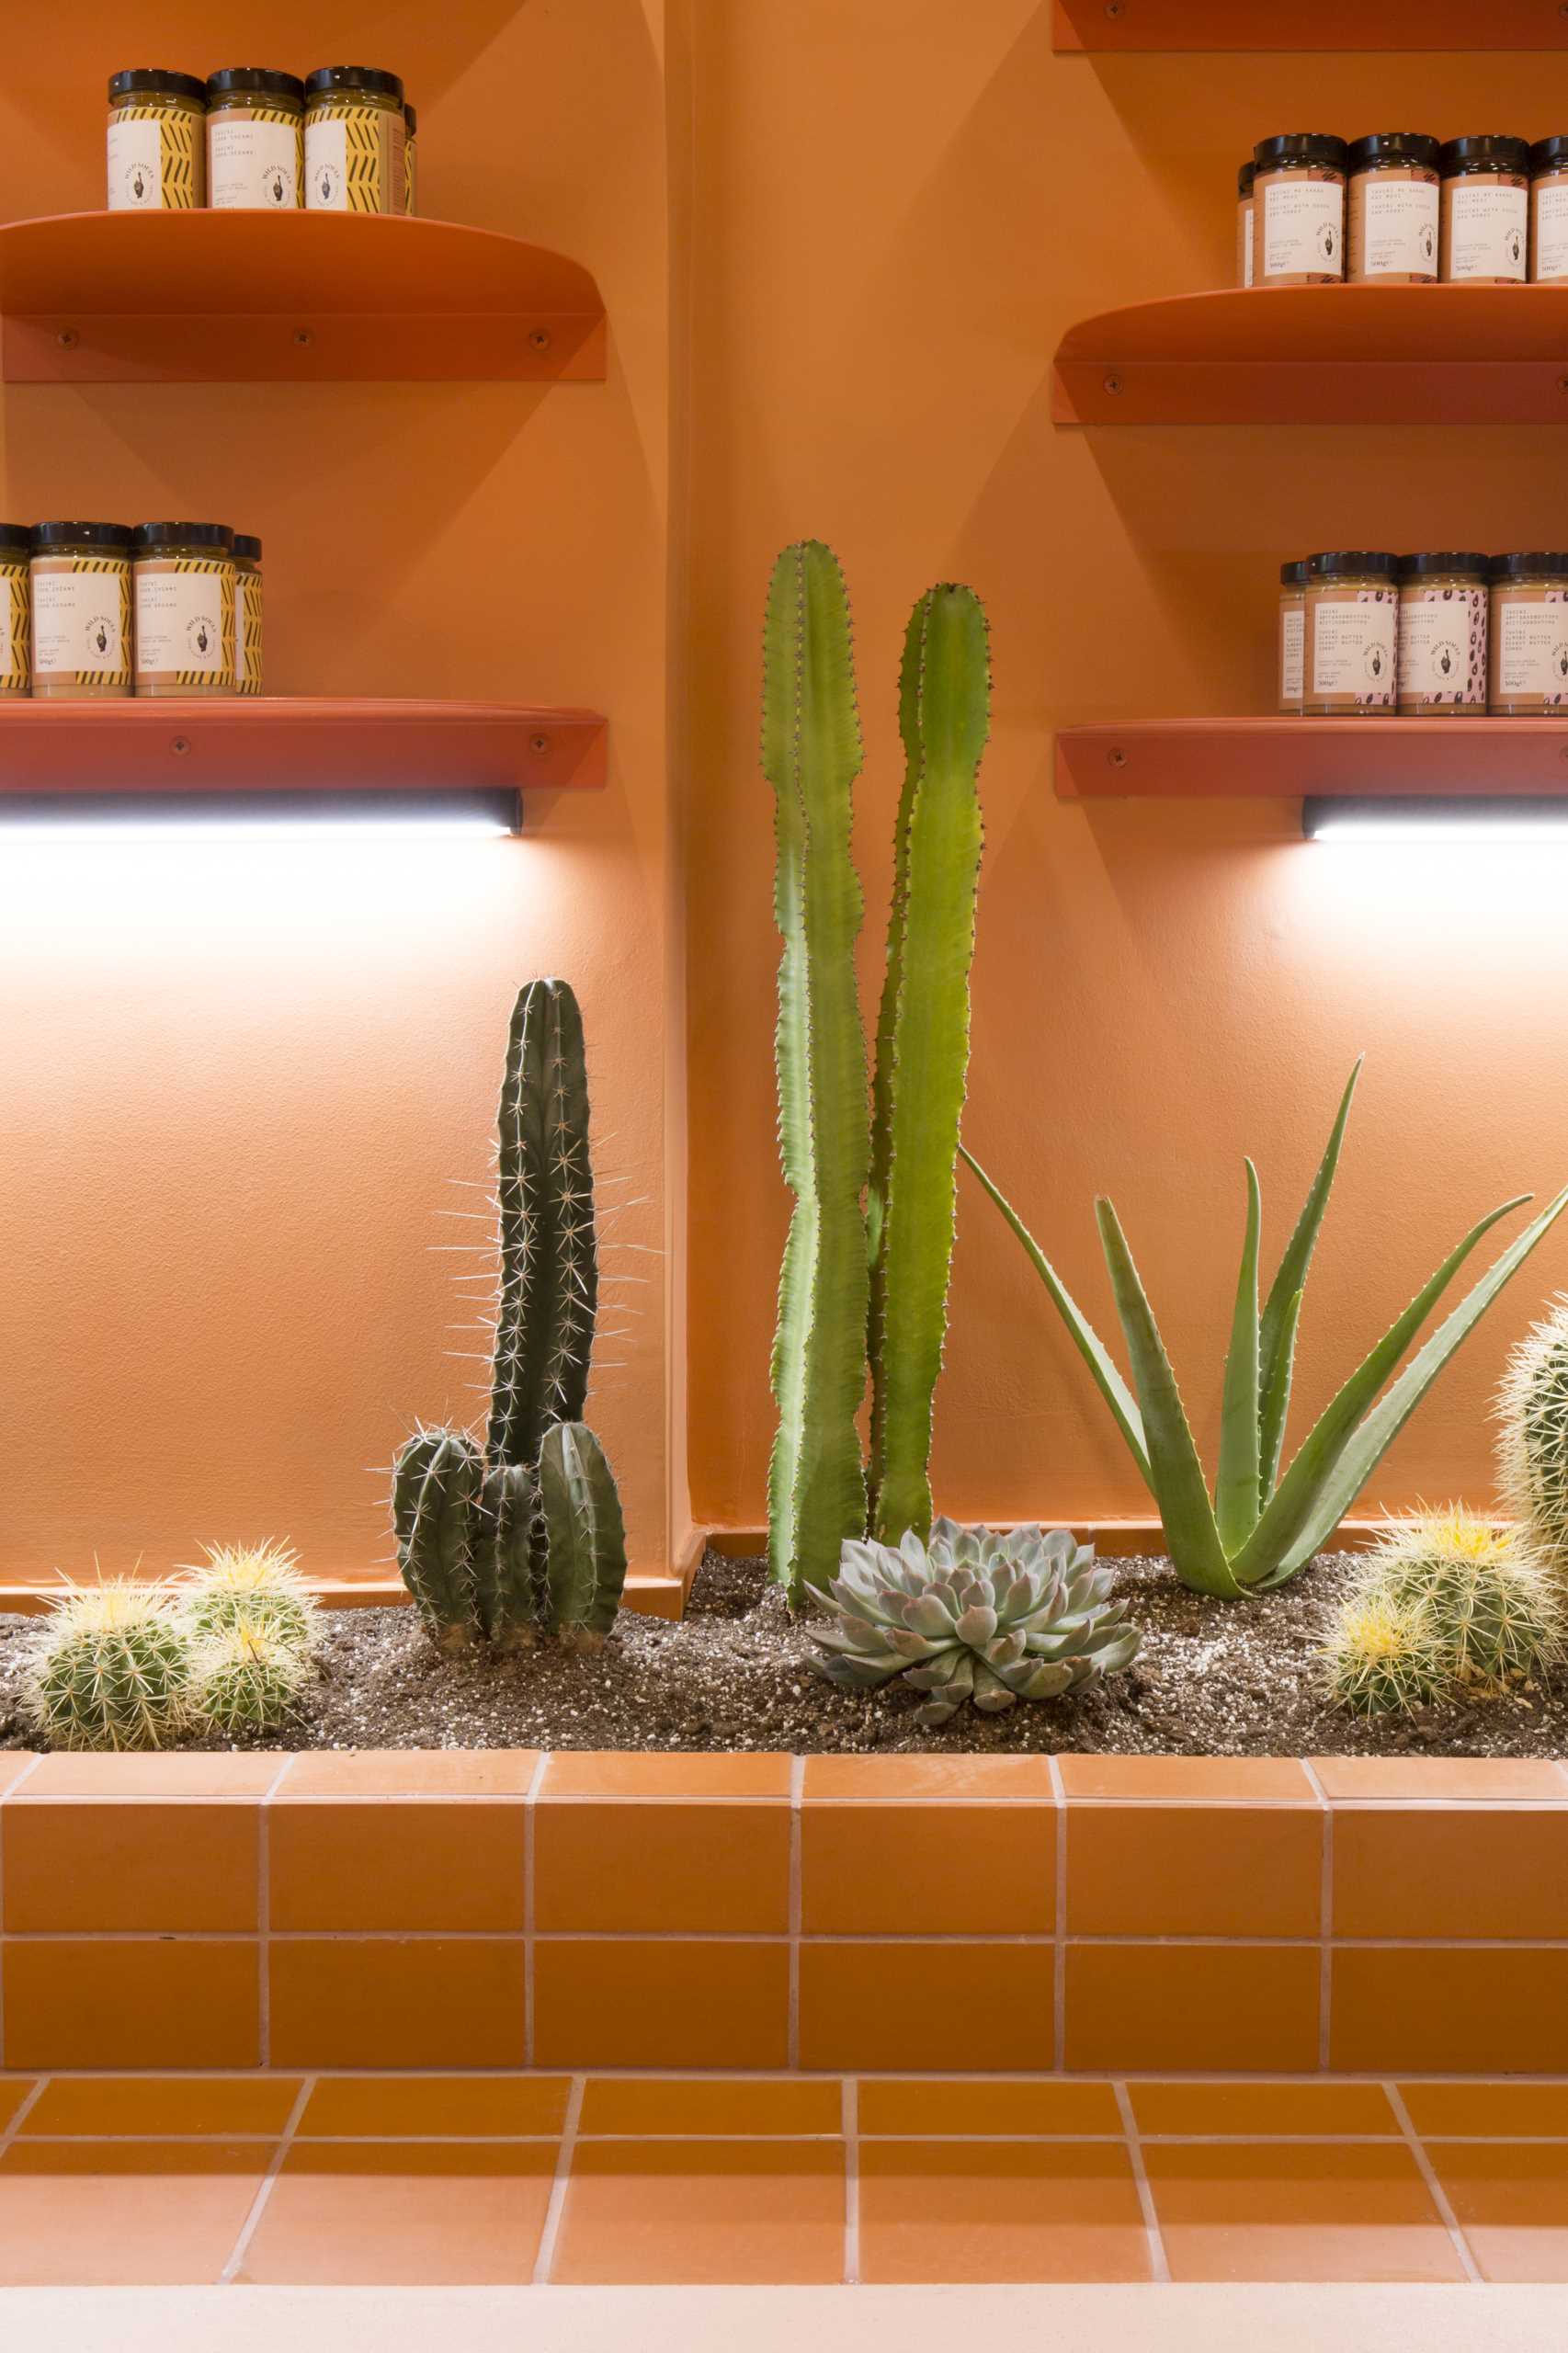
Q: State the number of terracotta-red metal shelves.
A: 5